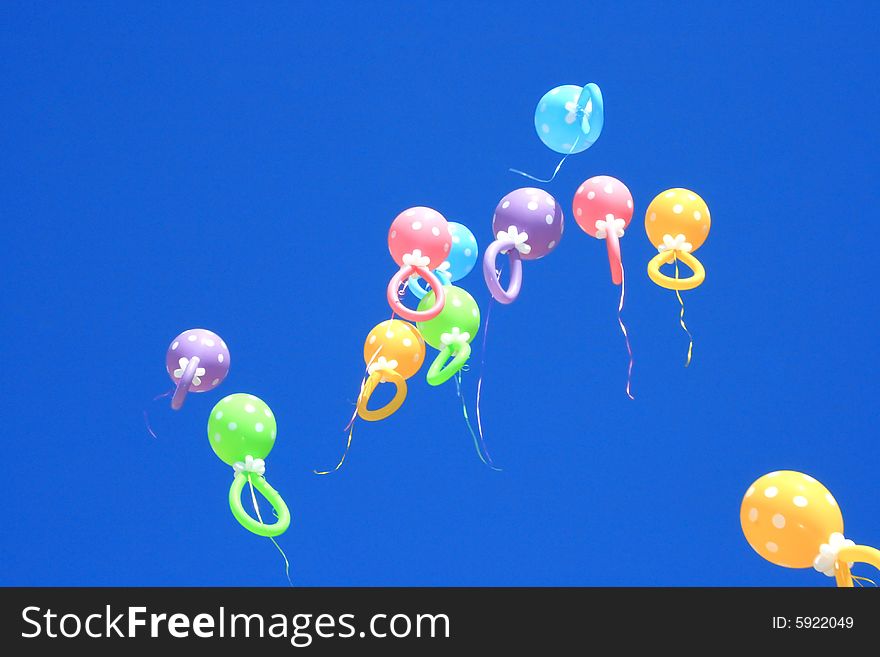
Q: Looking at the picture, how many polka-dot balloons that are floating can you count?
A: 11